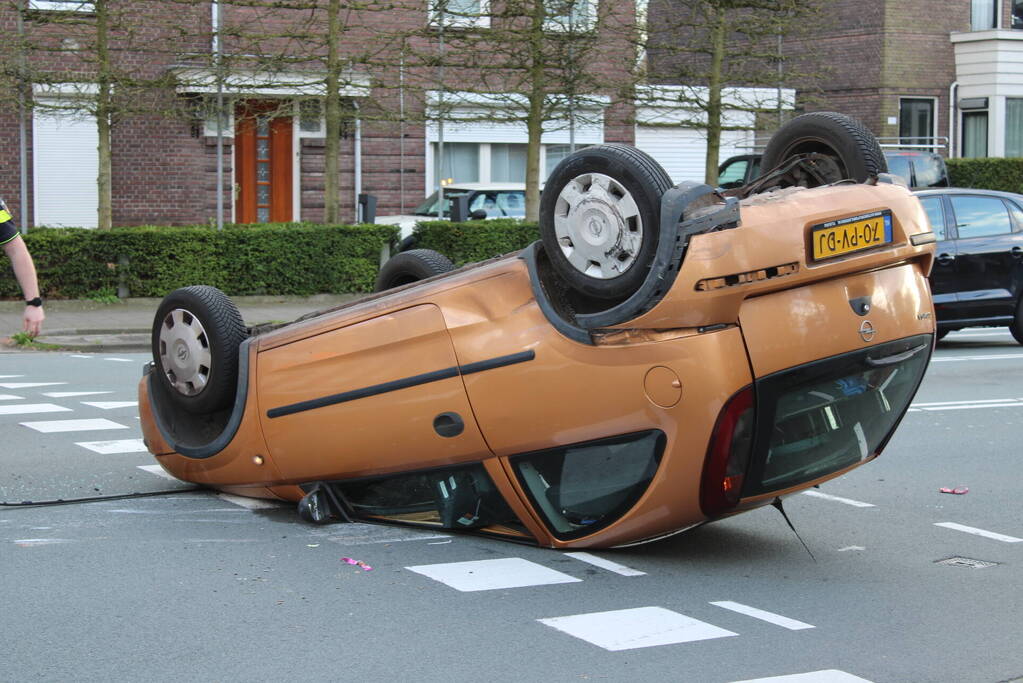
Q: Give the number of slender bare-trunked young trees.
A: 4